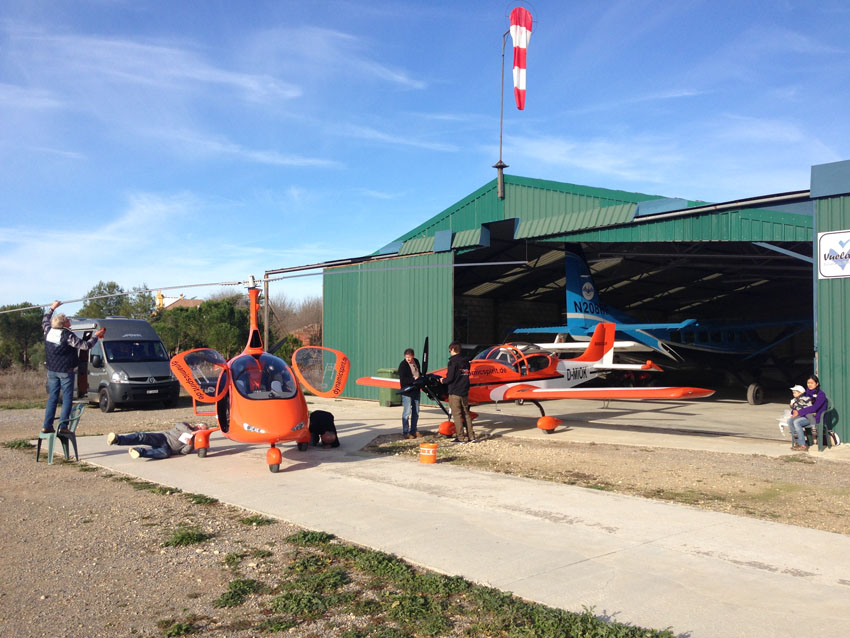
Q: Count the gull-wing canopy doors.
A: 2